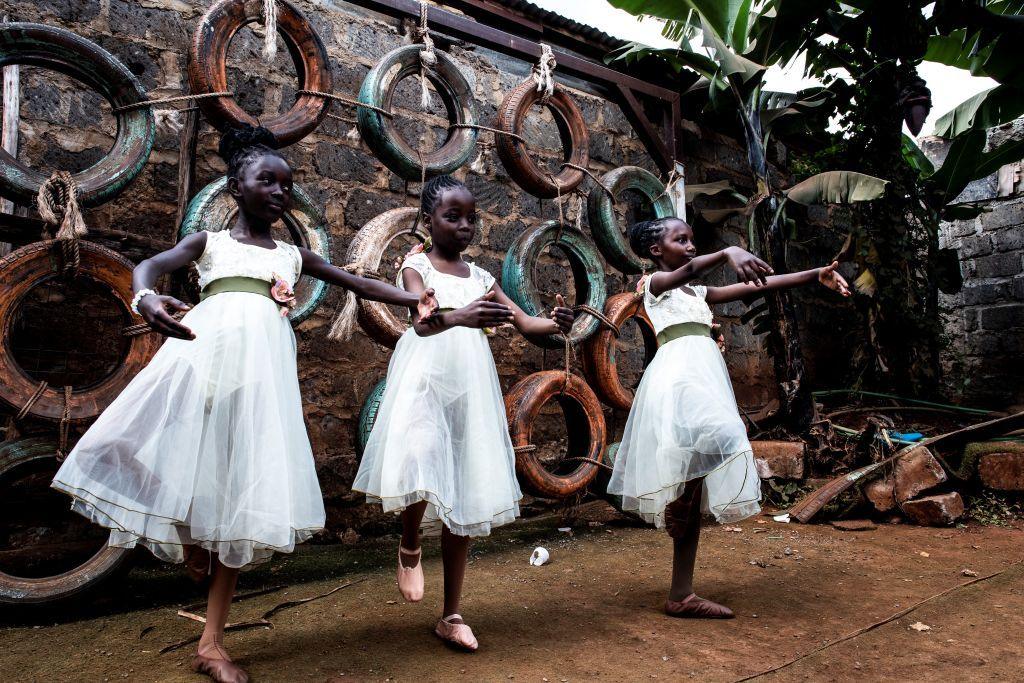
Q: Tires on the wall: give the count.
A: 14